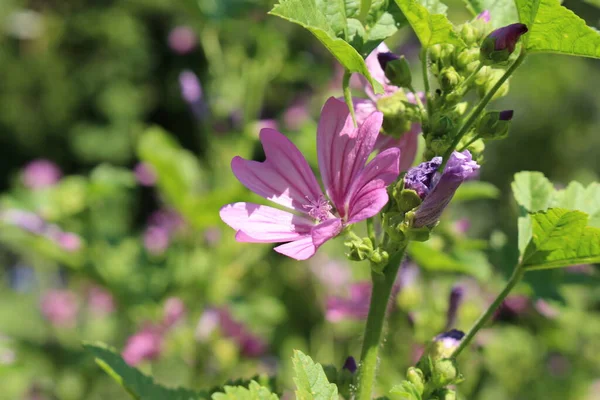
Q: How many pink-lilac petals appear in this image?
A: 5